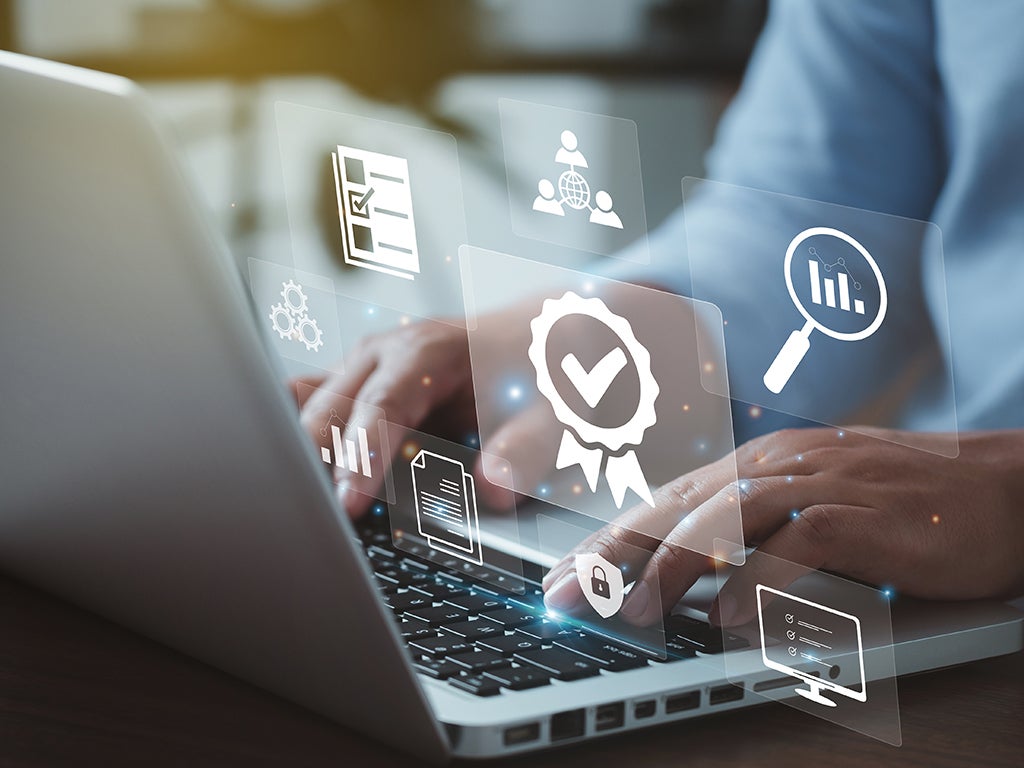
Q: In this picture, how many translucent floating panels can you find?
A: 9